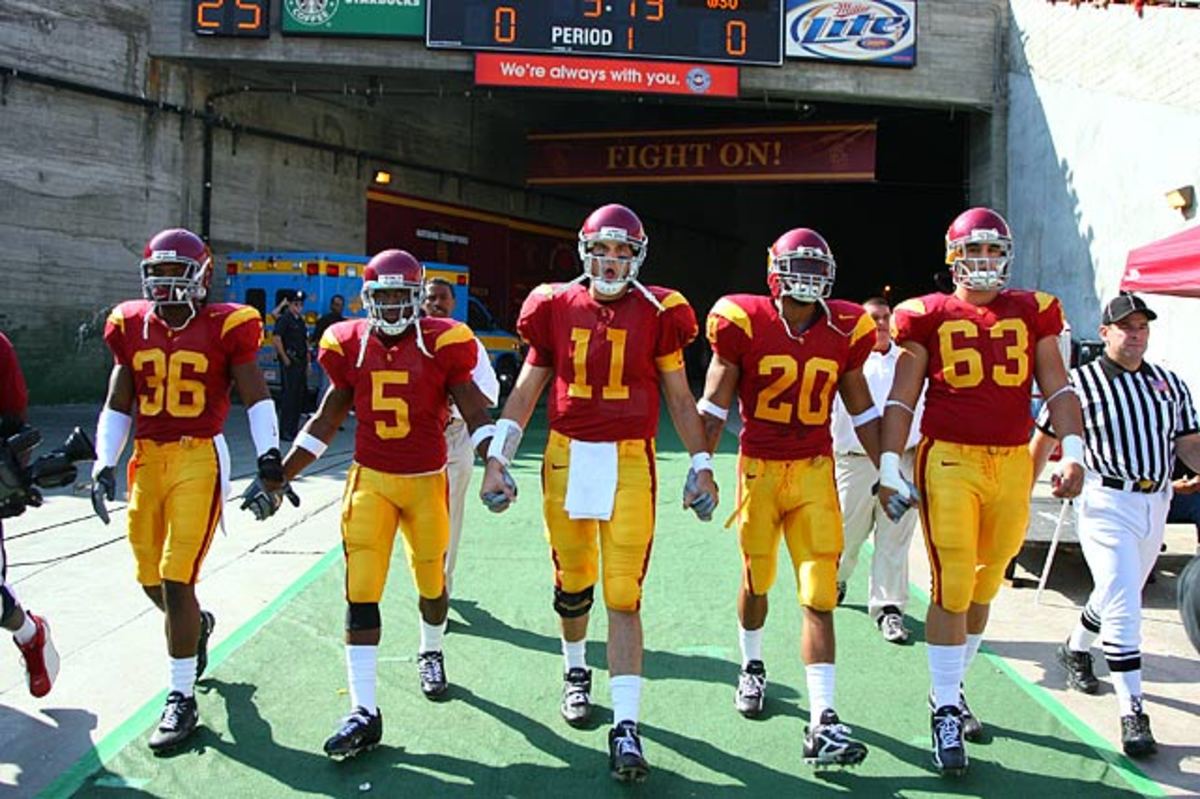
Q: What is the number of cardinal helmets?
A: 5